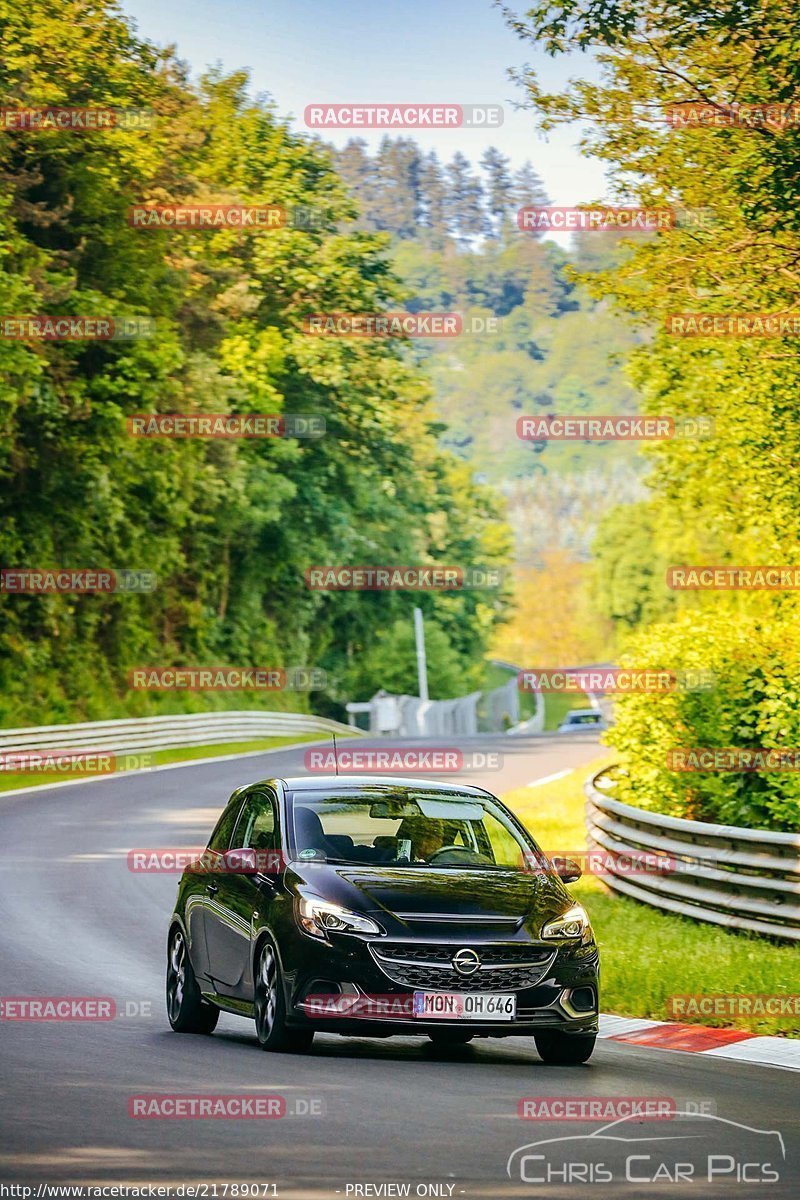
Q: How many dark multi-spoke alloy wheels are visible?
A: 2